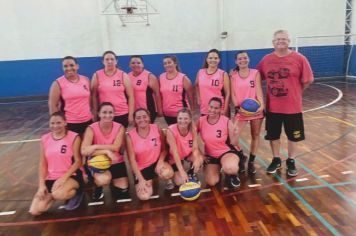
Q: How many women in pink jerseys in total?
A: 11